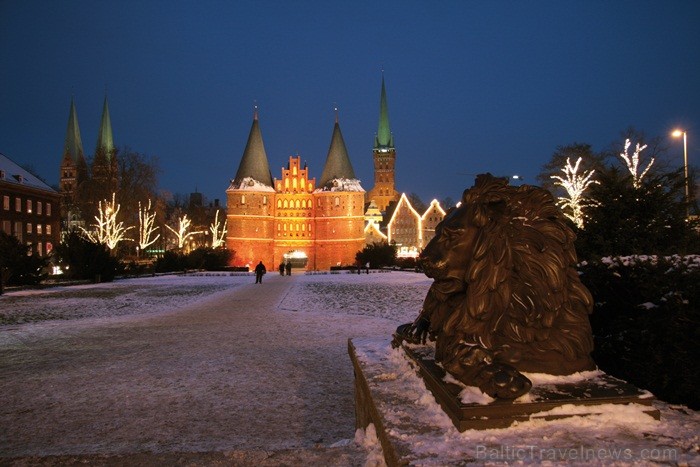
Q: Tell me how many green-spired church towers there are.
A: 3